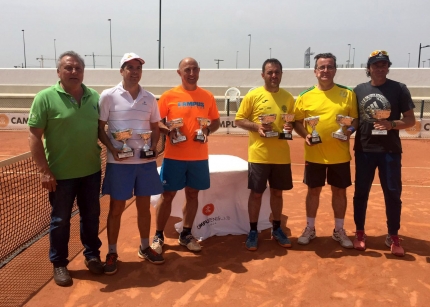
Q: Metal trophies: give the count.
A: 9